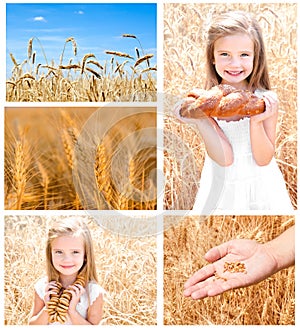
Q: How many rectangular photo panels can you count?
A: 5